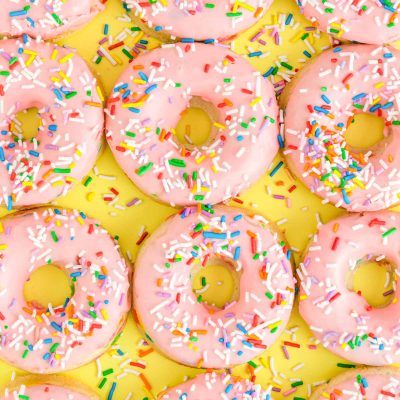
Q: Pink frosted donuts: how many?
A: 12